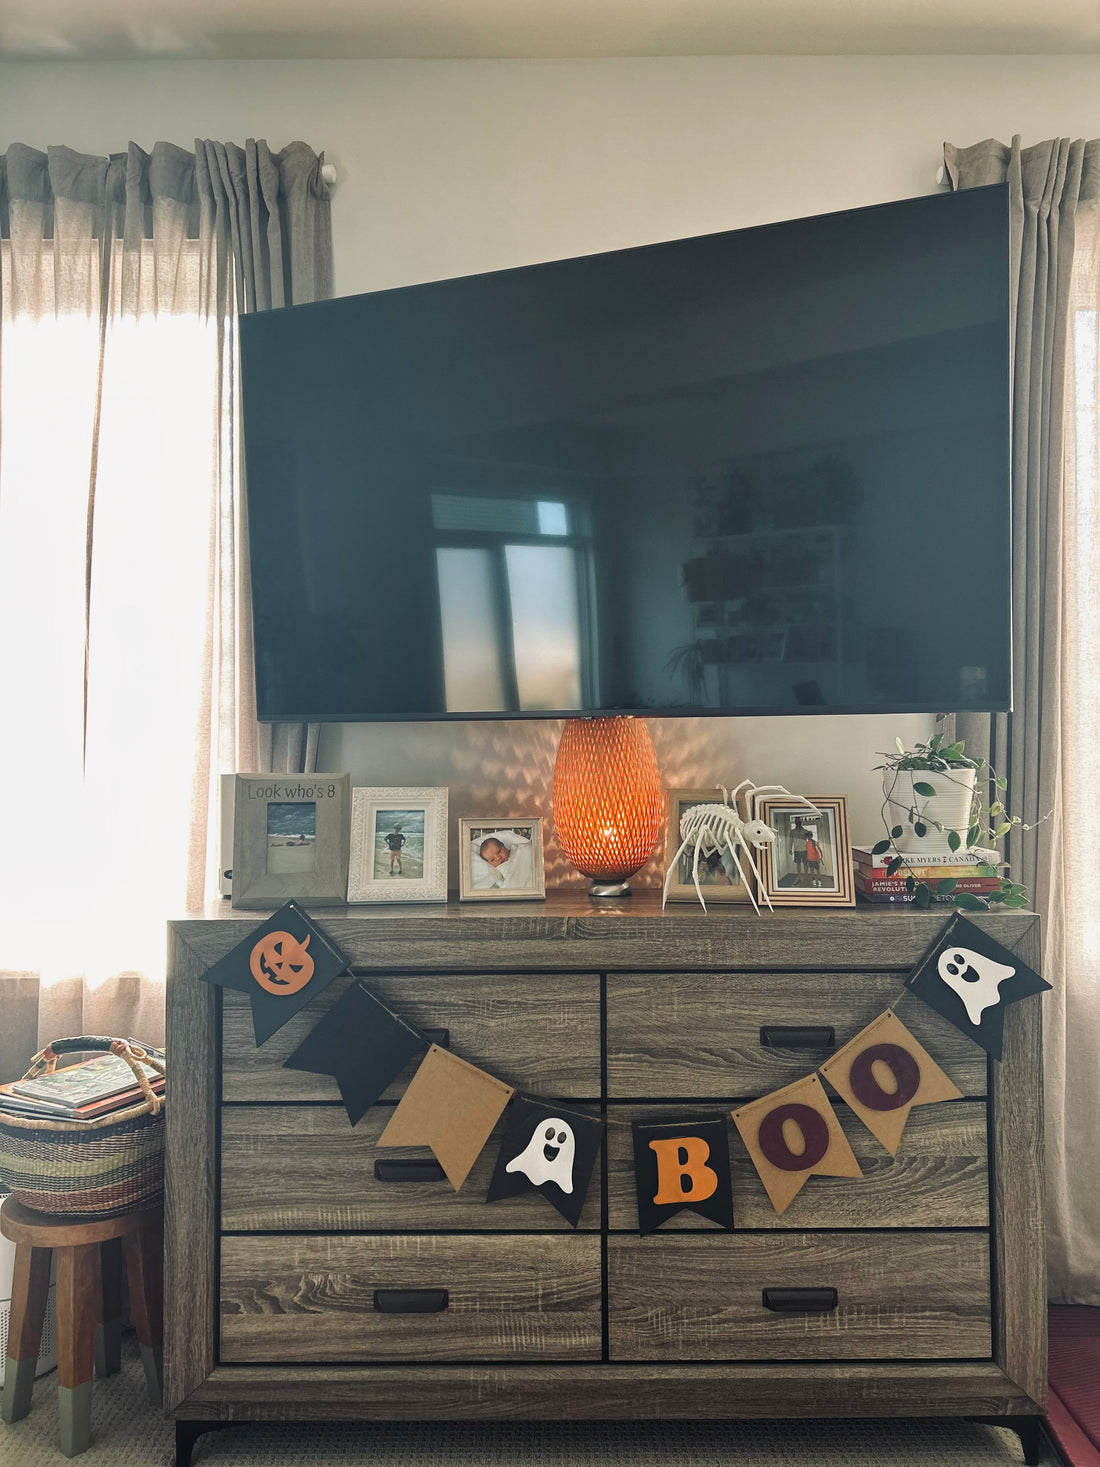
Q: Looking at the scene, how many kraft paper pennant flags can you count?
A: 3